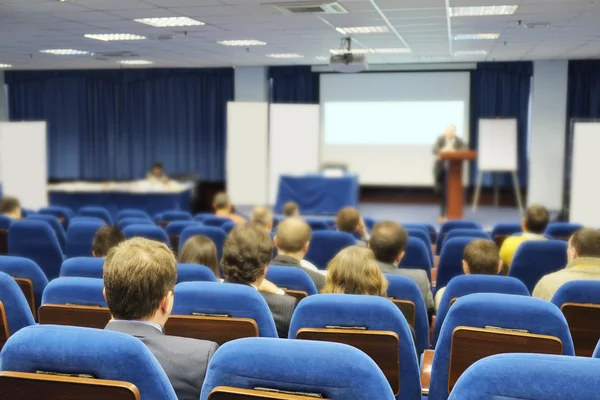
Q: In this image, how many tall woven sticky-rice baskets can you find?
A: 0